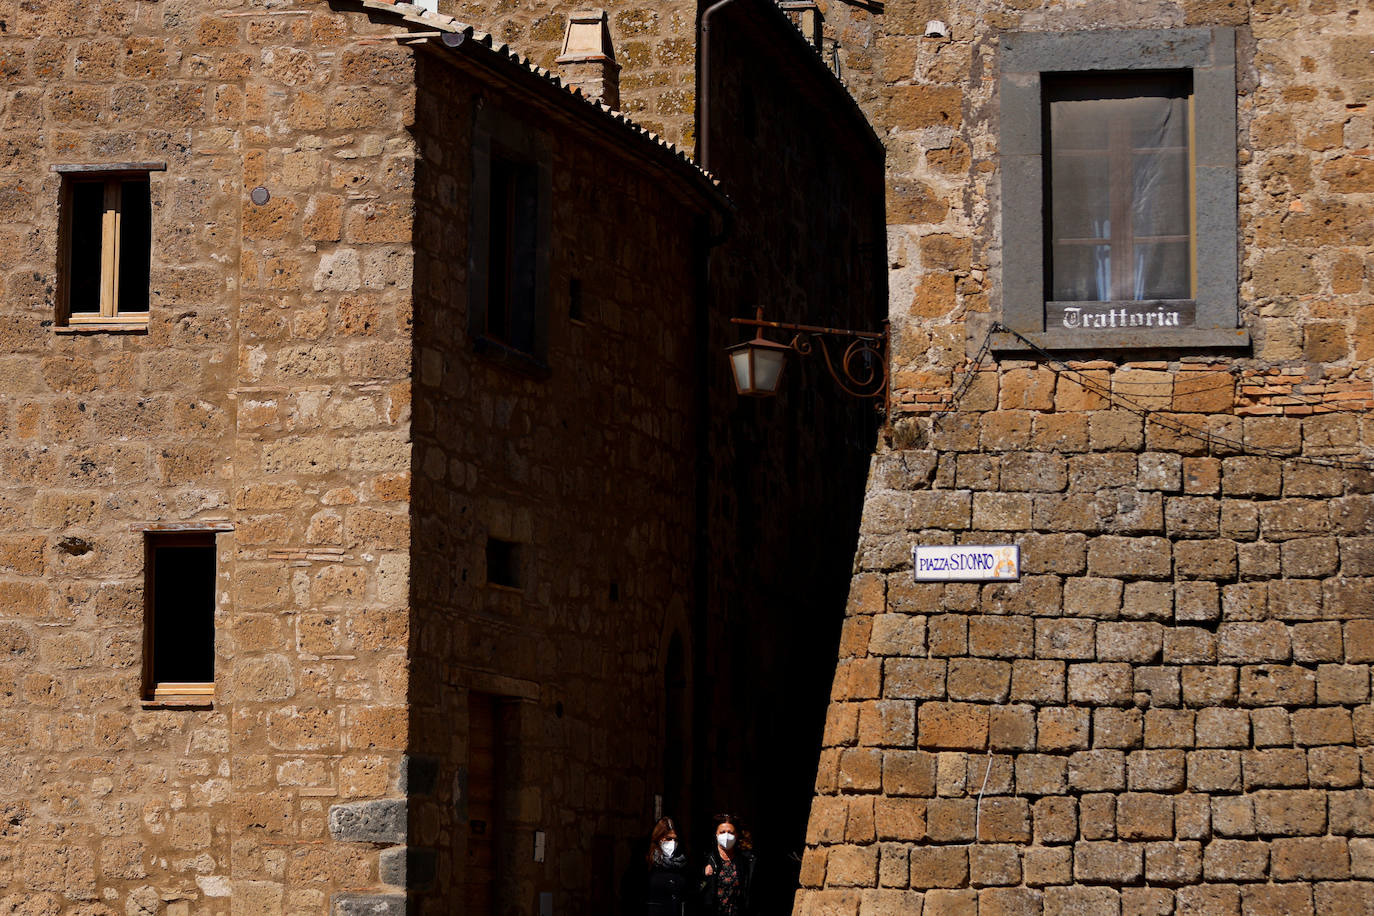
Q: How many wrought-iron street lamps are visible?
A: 1